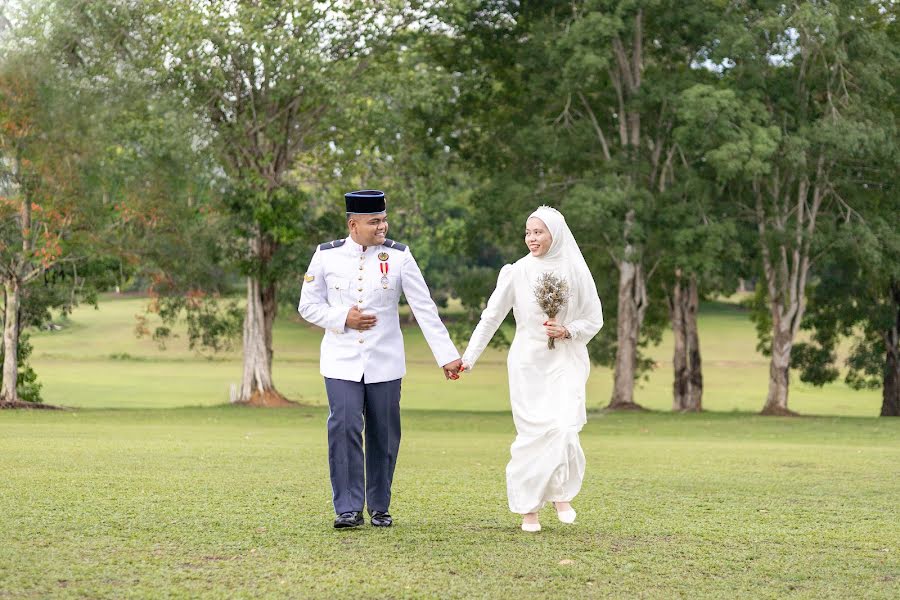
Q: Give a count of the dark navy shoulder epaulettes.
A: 2